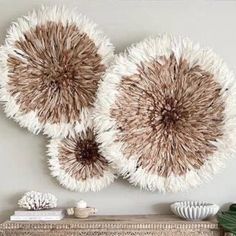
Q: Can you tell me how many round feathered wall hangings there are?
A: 3